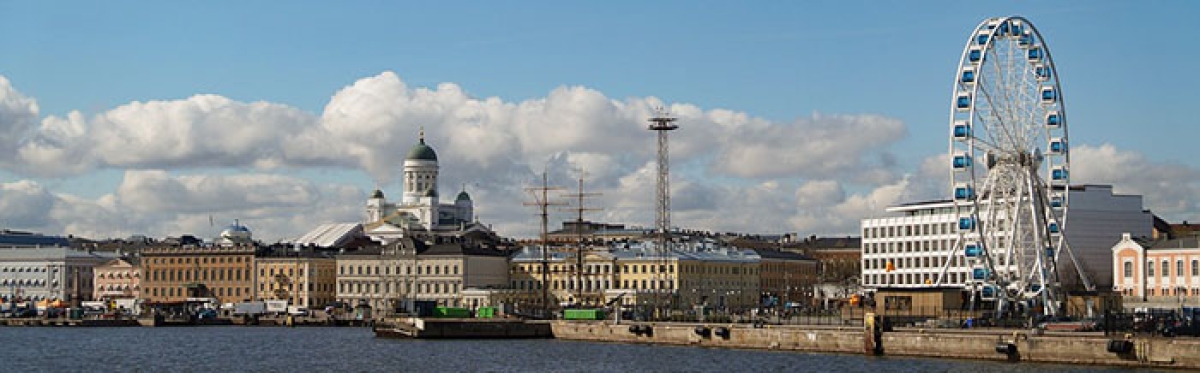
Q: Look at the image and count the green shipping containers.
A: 3